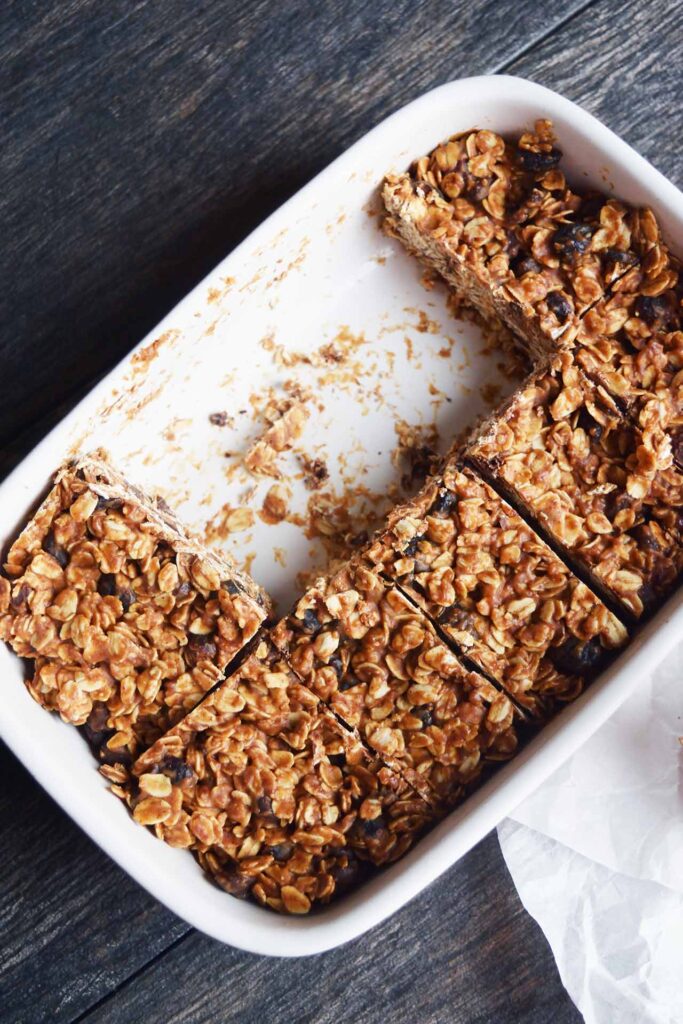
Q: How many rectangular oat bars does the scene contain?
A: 7